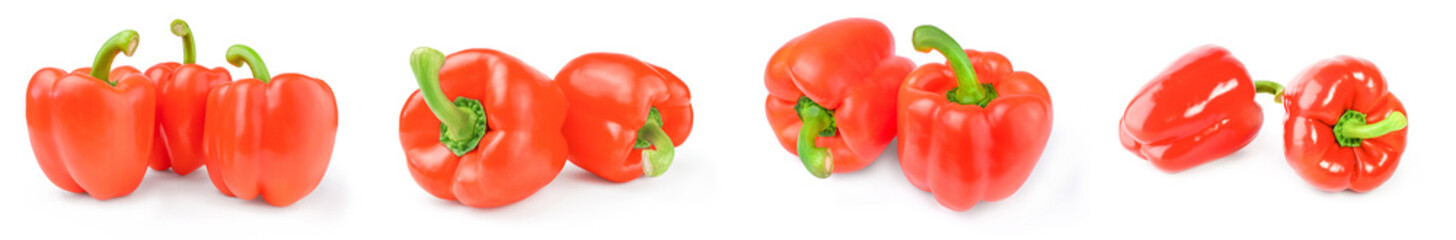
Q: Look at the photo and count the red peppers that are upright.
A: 4